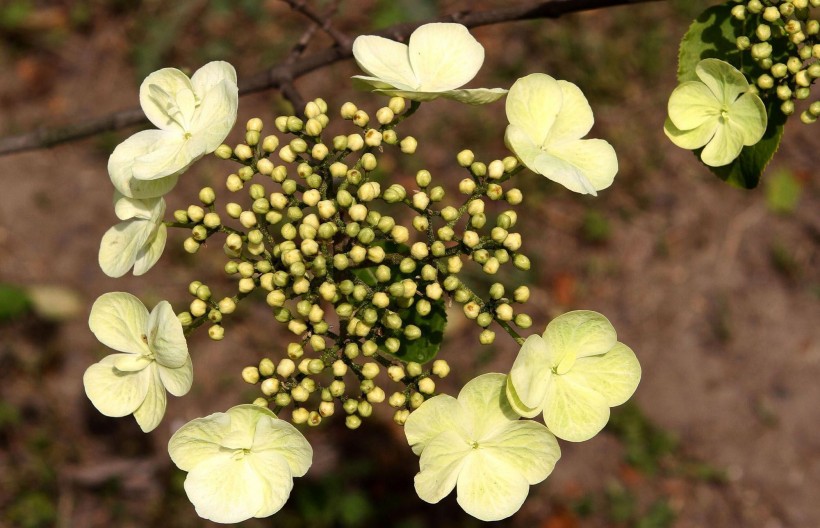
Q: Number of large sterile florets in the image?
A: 9